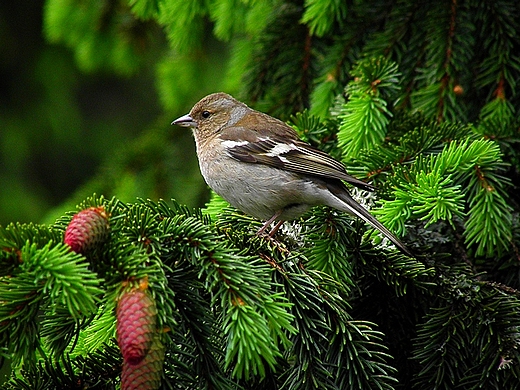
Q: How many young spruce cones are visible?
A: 3